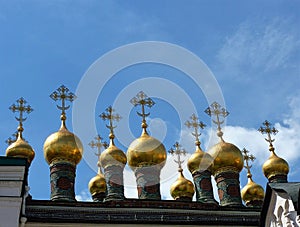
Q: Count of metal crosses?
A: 11